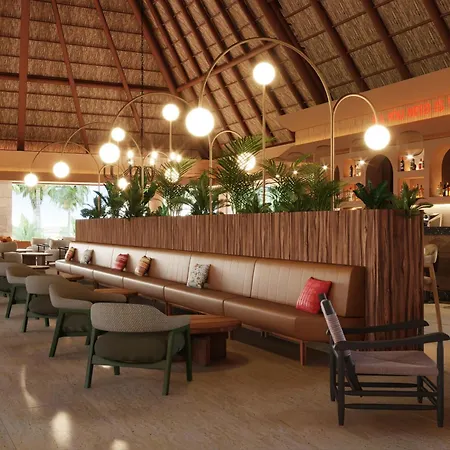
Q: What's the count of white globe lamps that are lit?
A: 11